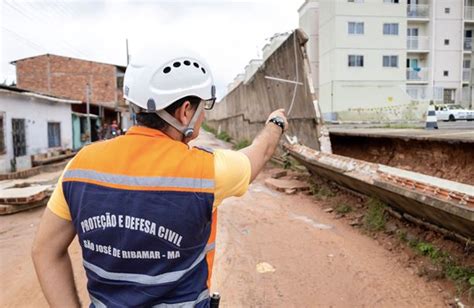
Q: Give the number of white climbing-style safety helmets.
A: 1